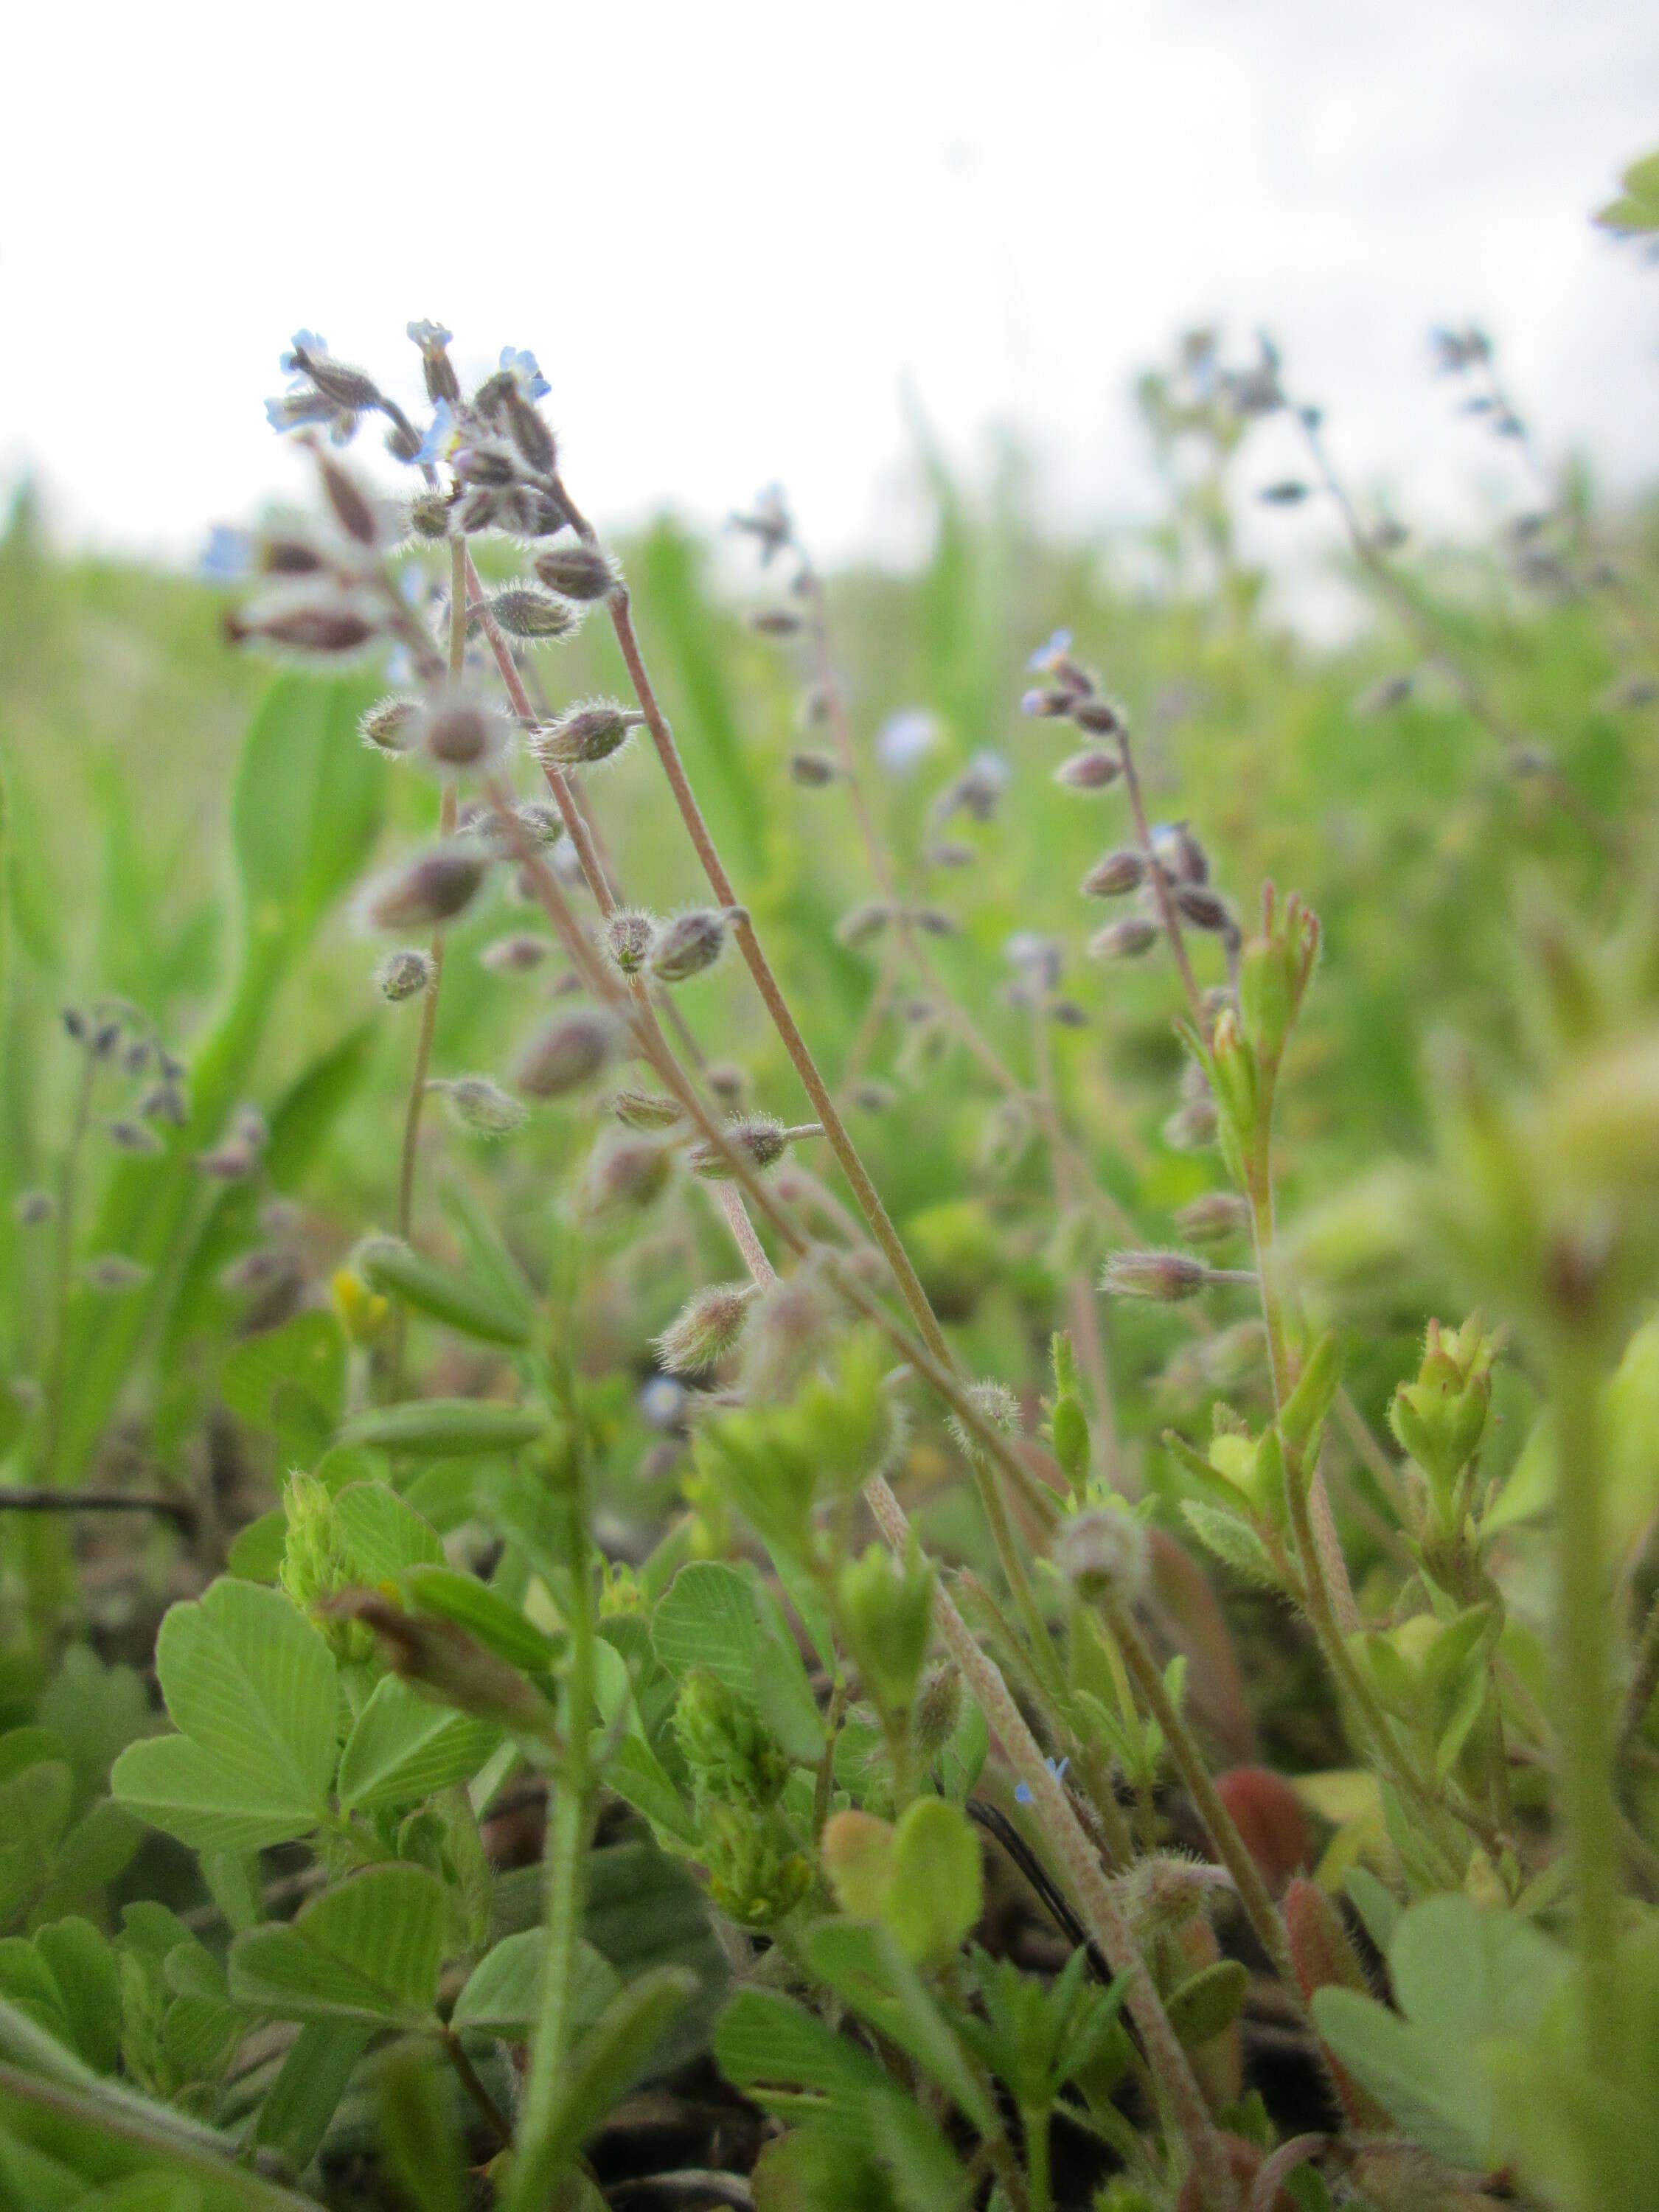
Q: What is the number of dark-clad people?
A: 0